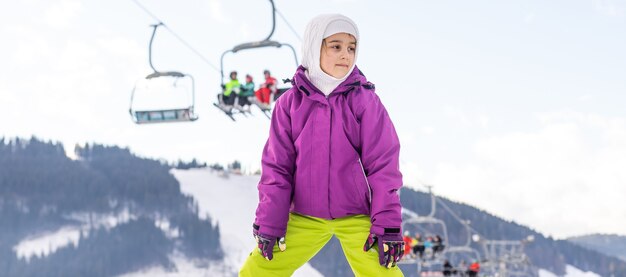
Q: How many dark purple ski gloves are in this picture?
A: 2